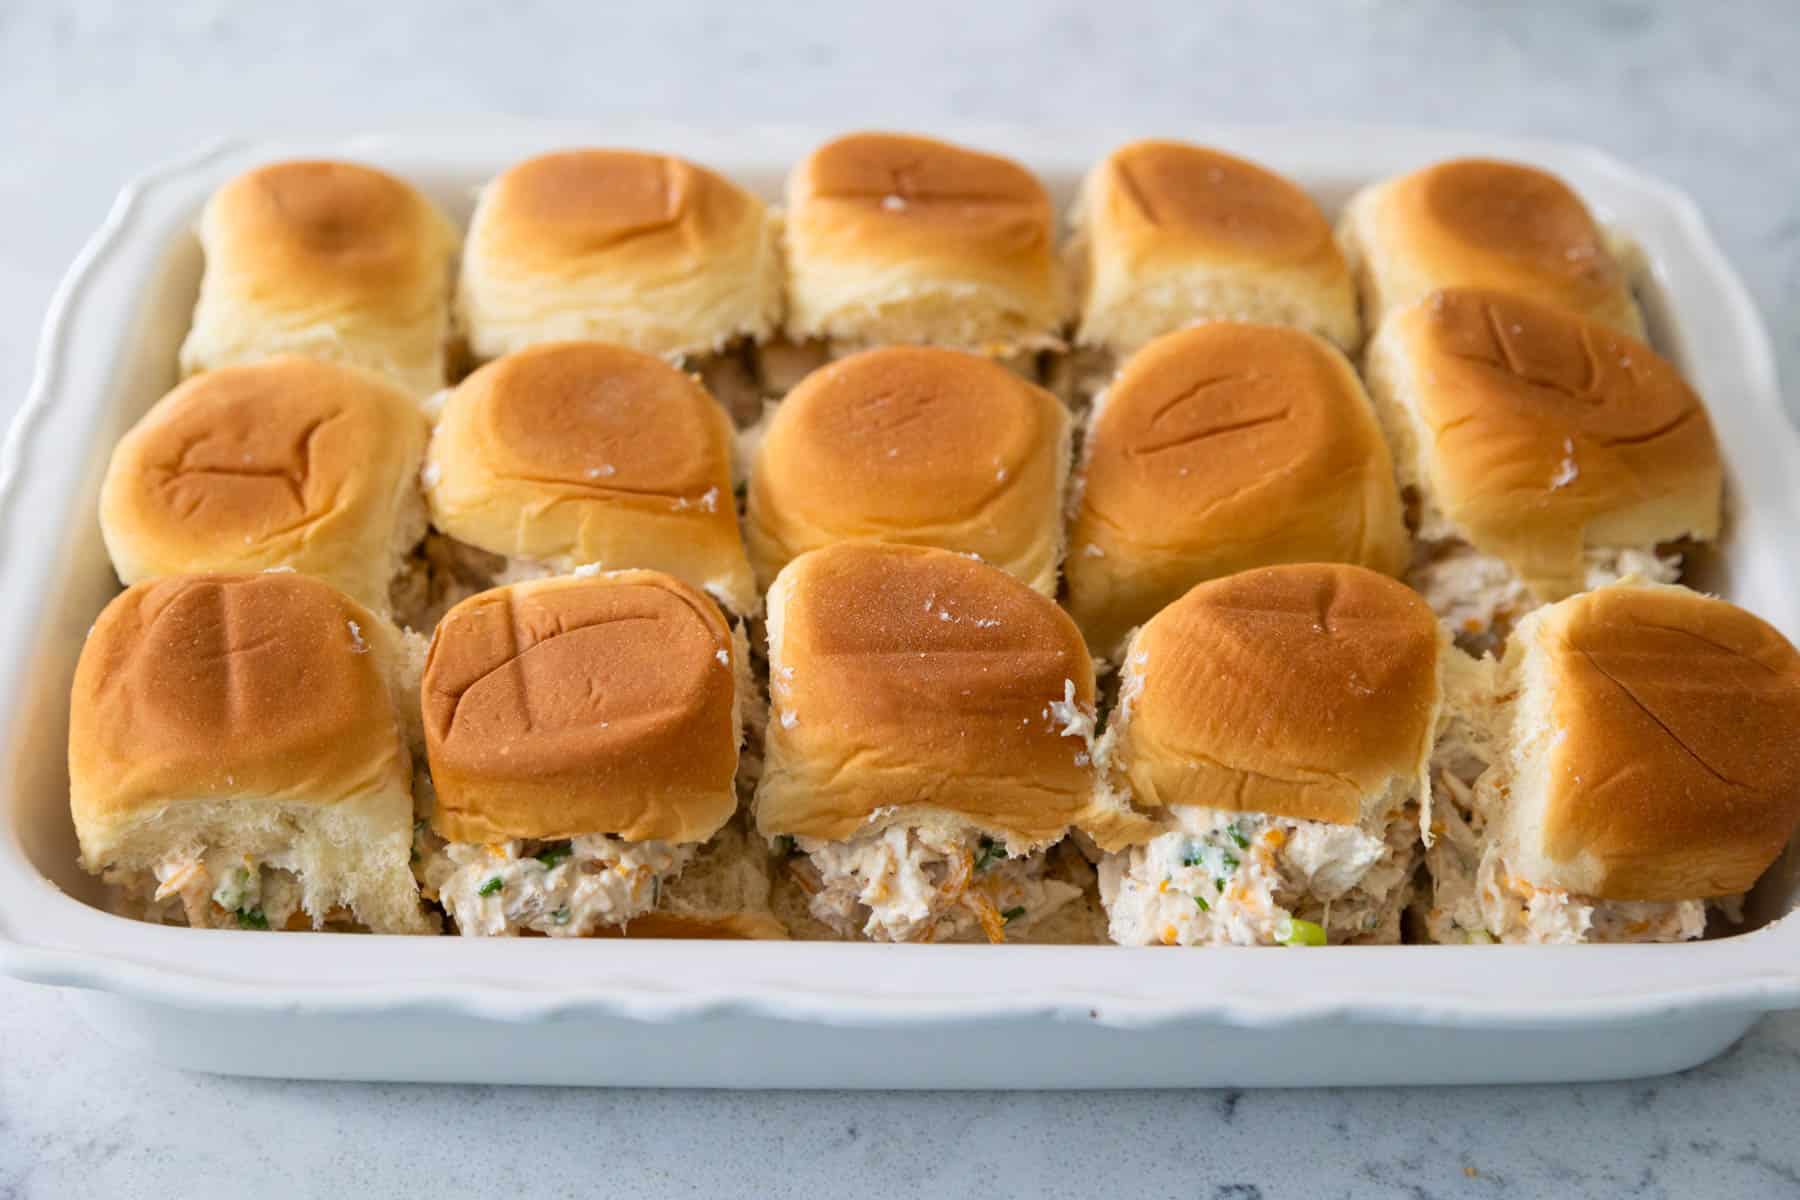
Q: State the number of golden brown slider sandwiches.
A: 15